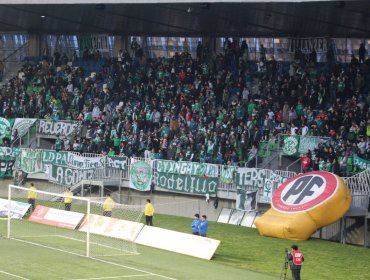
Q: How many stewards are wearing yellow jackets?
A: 4